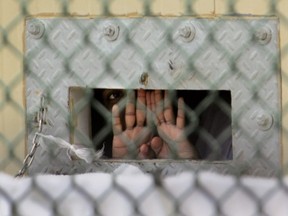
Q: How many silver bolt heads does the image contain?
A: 5